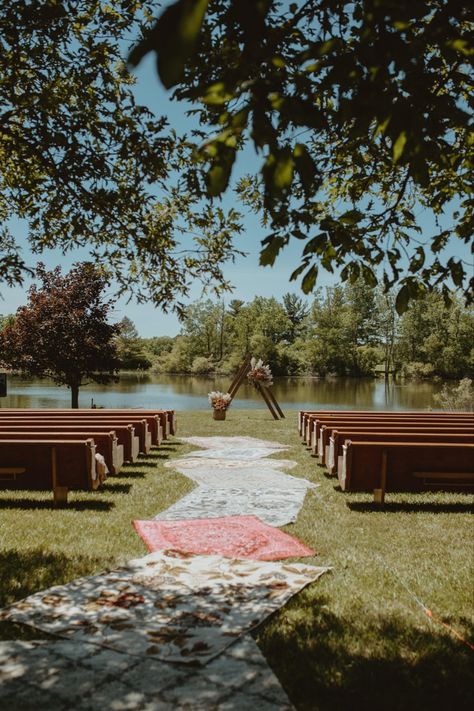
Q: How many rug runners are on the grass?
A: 8